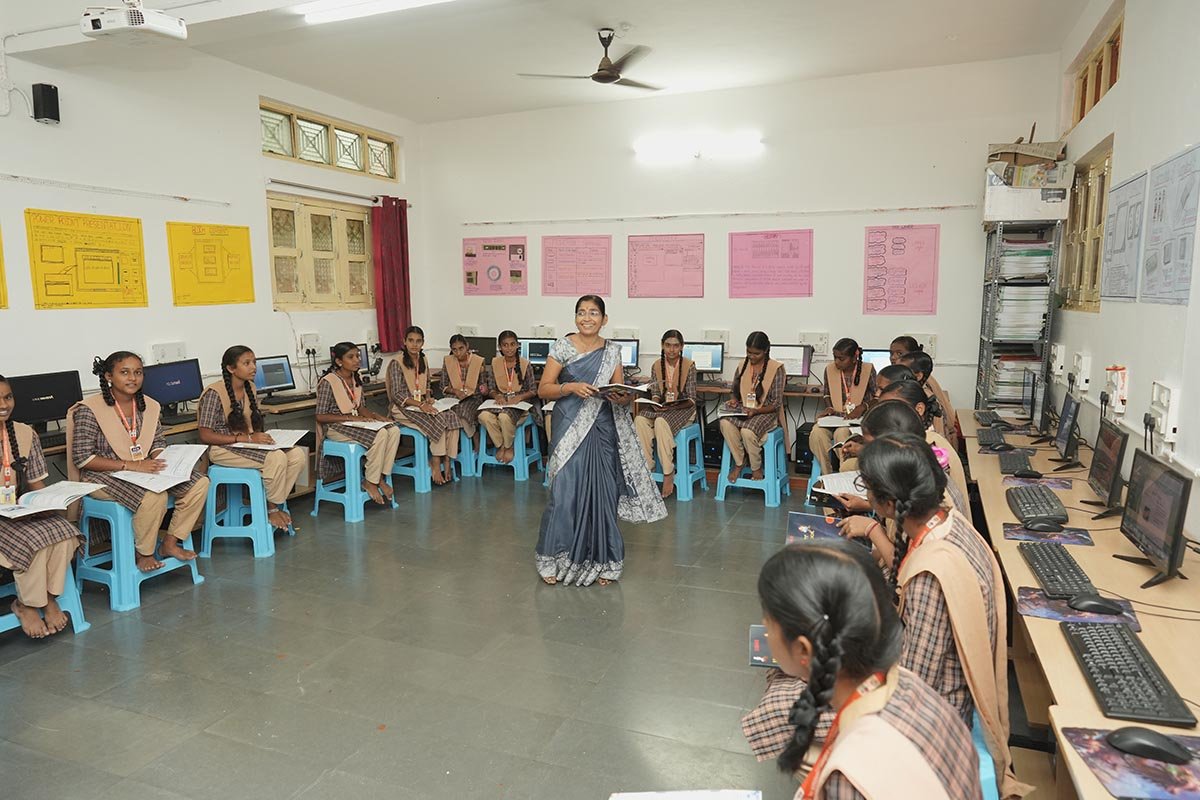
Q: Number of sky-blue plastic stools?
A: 12